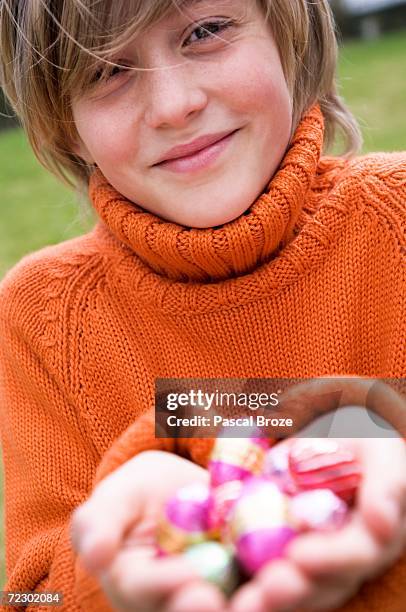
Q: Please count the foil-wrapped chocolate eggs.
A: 8